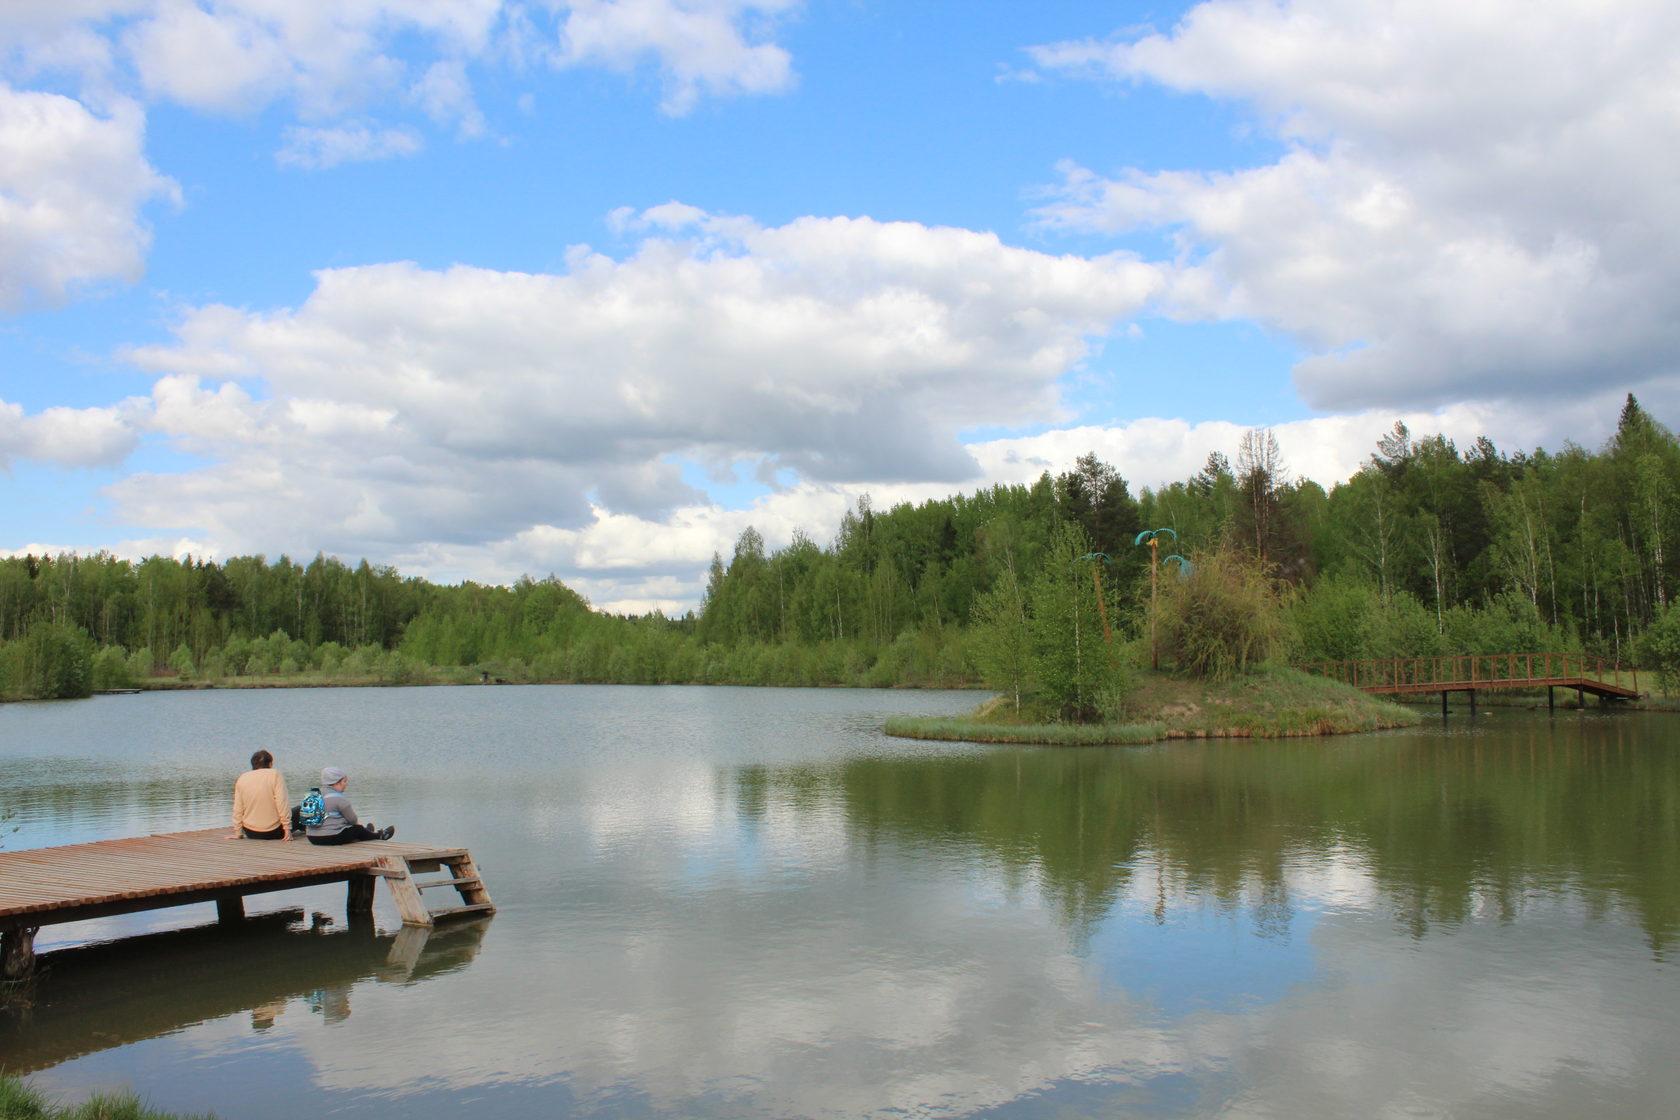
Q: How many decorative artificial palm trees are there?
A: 3